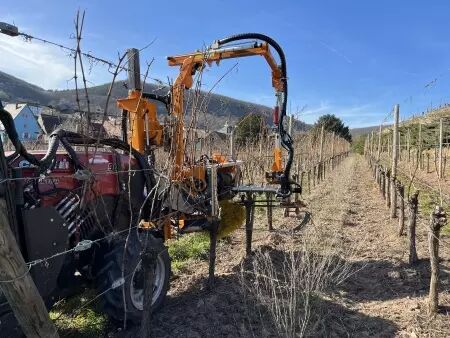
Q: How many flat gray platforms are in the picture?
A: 1